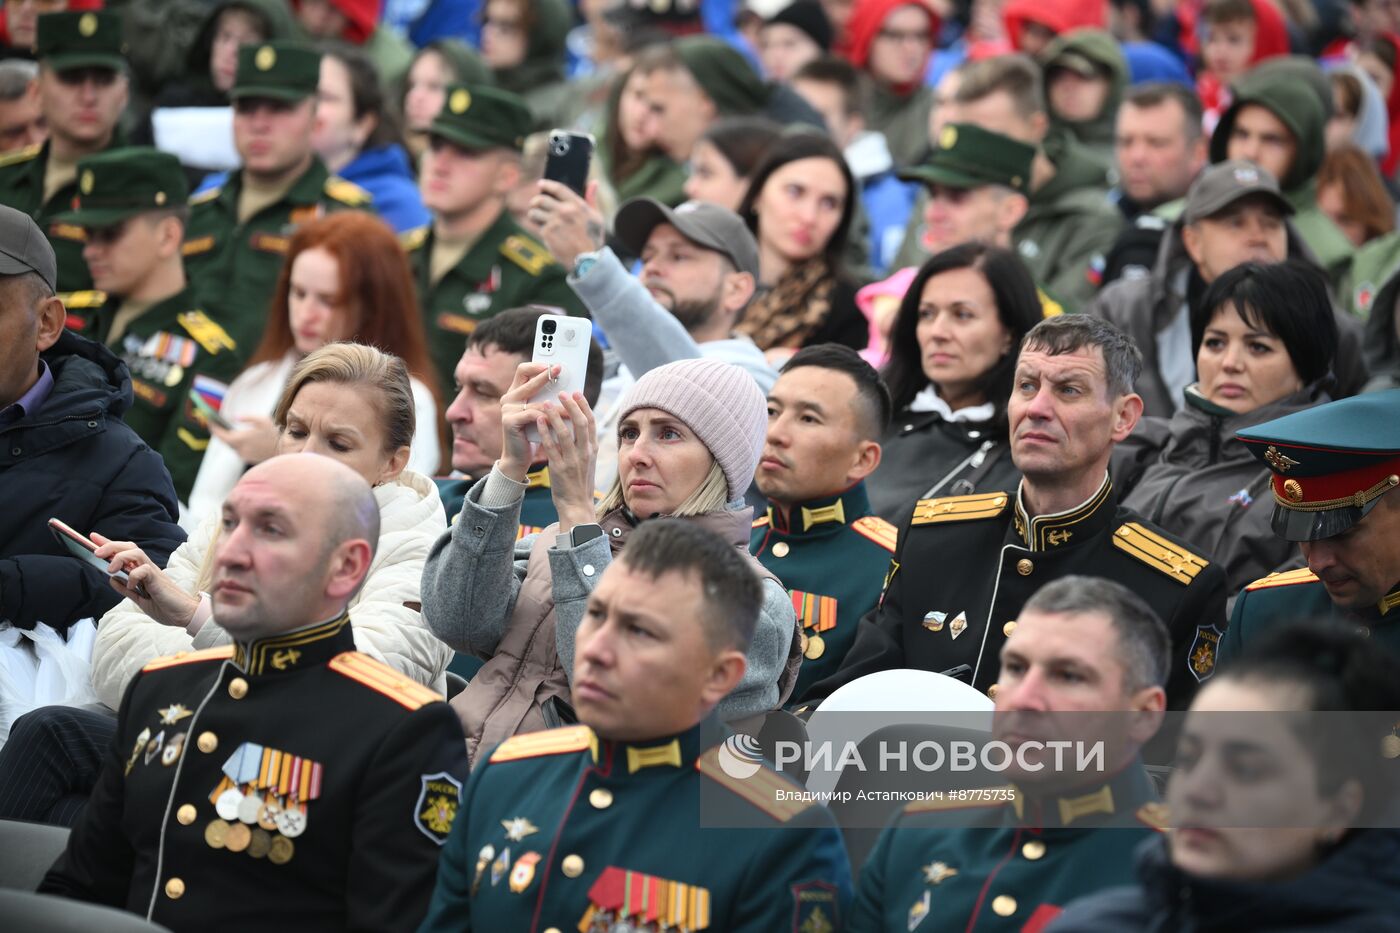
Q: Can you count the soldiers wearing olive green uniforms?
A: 5